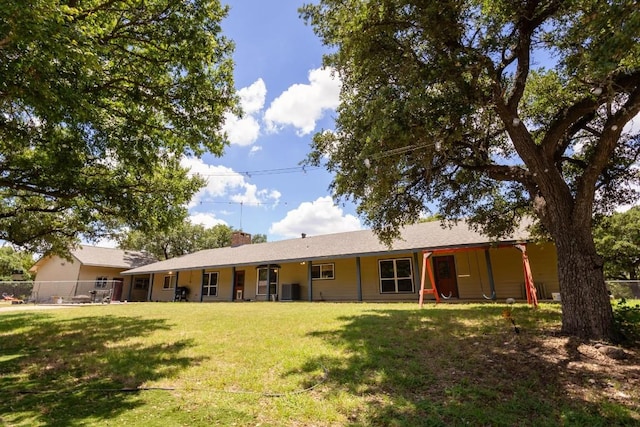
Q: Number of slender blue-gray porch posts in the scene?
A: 10